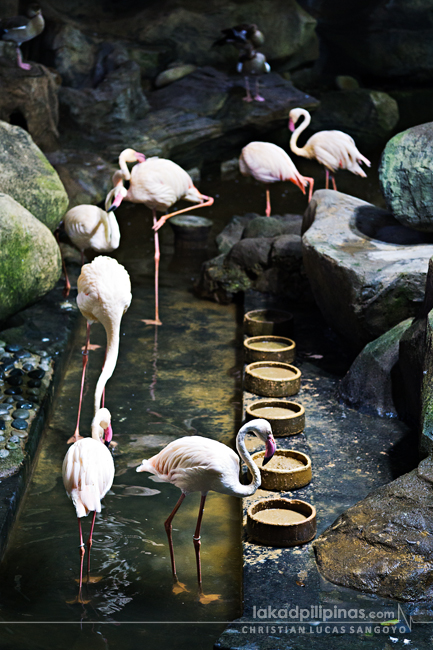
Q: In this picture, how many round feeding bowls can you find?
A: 6